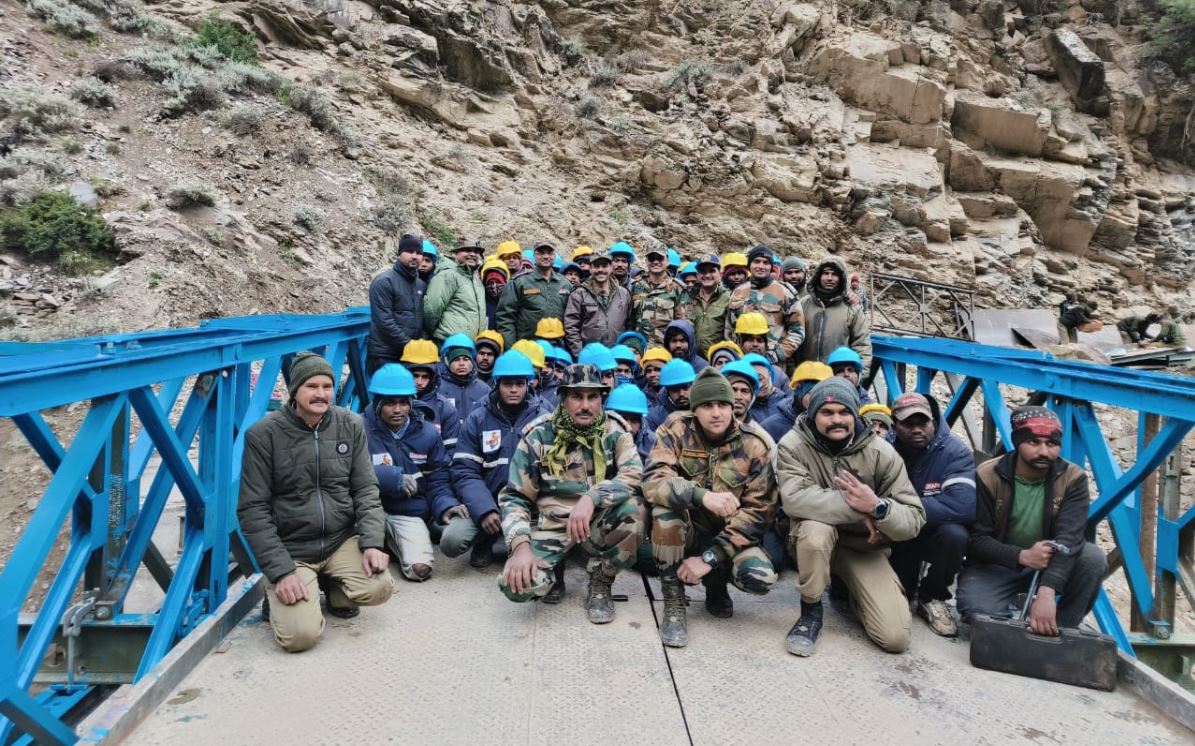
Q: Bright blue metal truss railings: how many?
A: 2